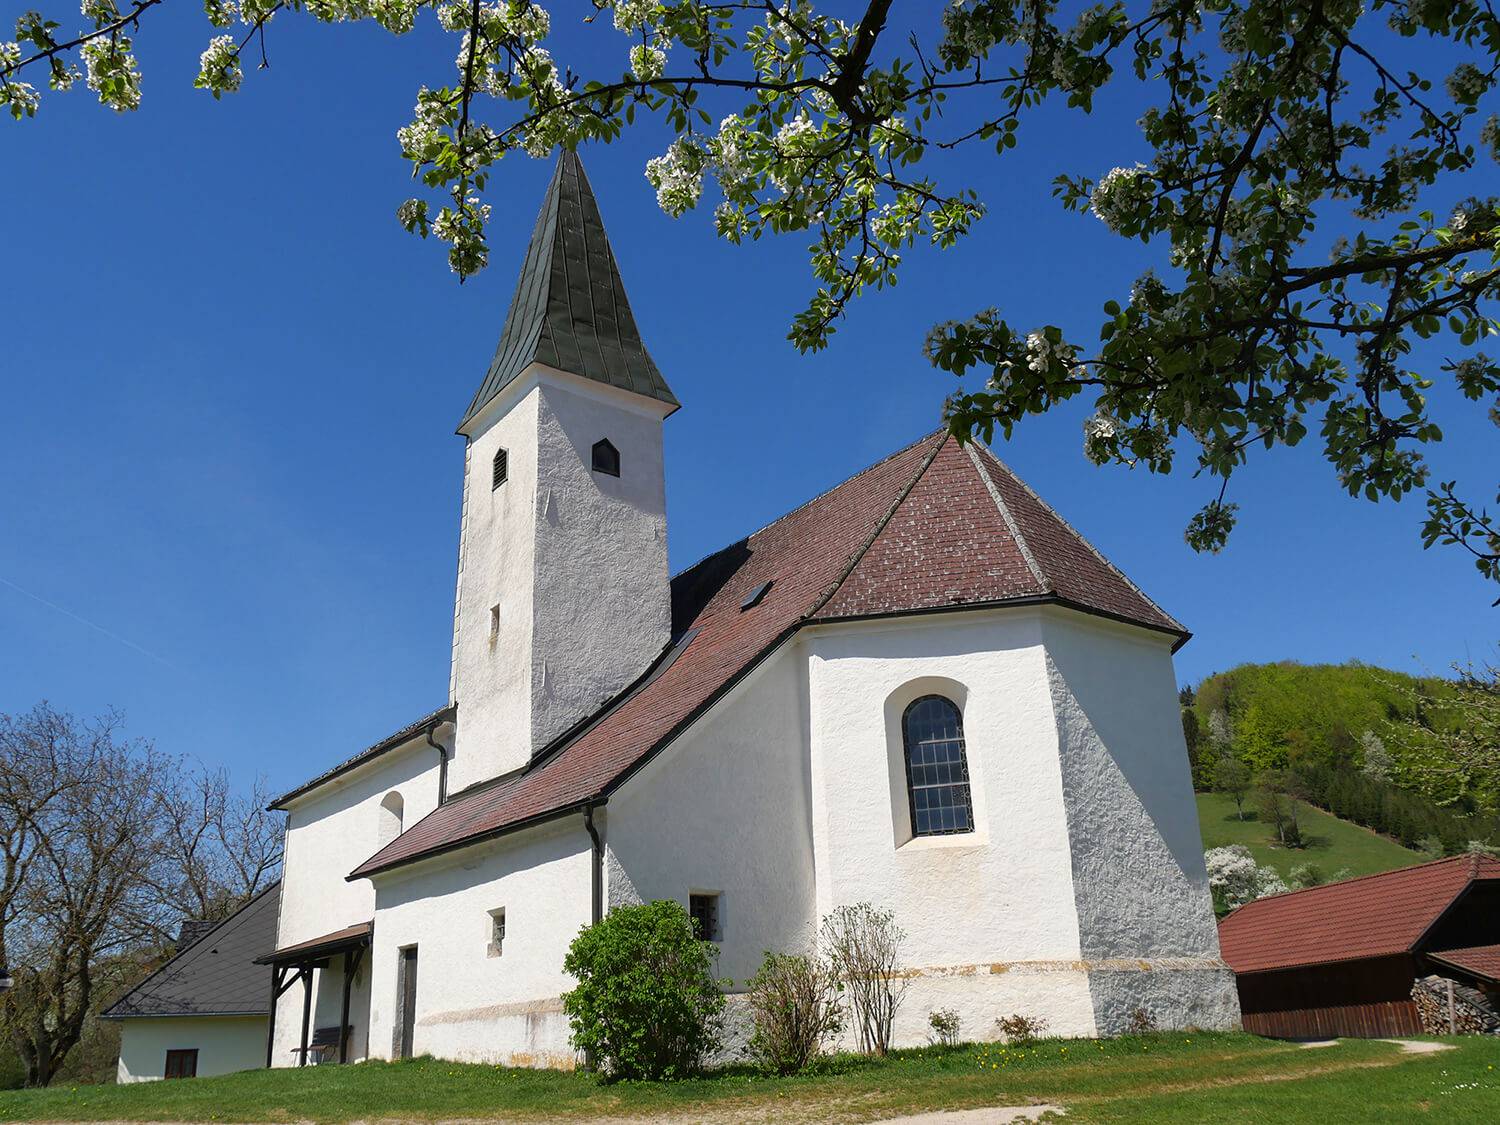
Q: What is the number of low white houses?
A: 1